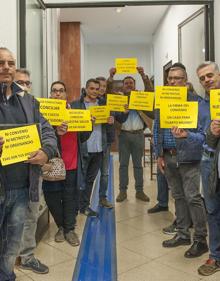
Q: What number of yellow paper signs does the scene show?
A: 10